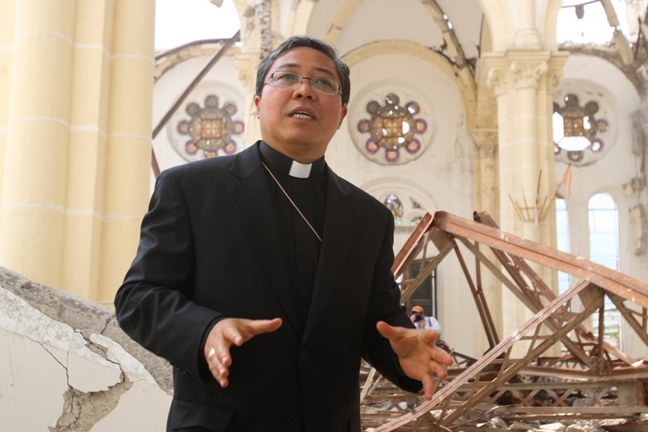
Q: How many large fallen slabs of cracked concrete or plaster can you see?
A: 1